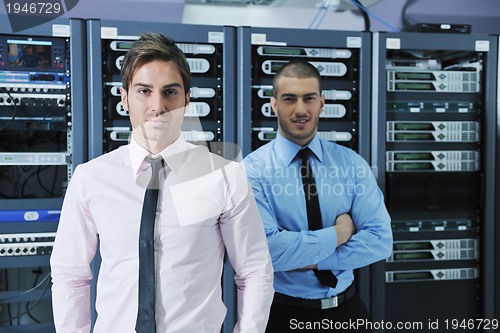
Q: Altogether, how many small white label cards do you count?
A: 7